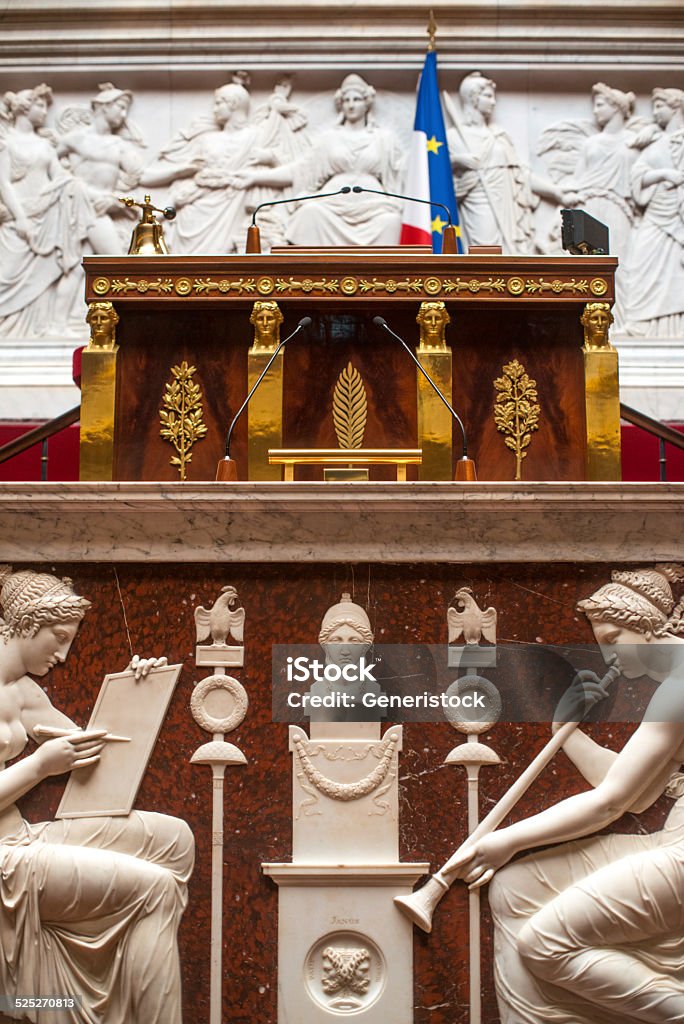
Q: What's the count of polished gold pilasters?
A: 4